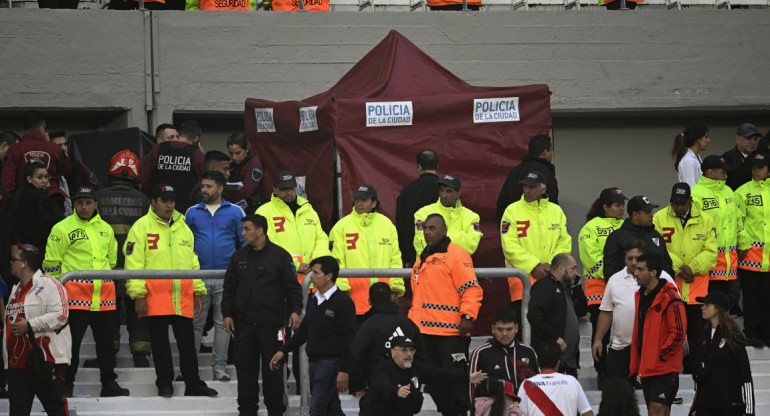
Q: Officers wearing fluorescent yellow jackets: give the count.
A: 10